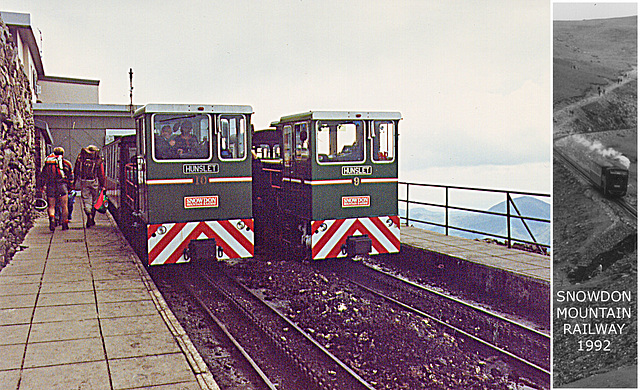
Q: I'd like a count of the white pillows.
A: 0